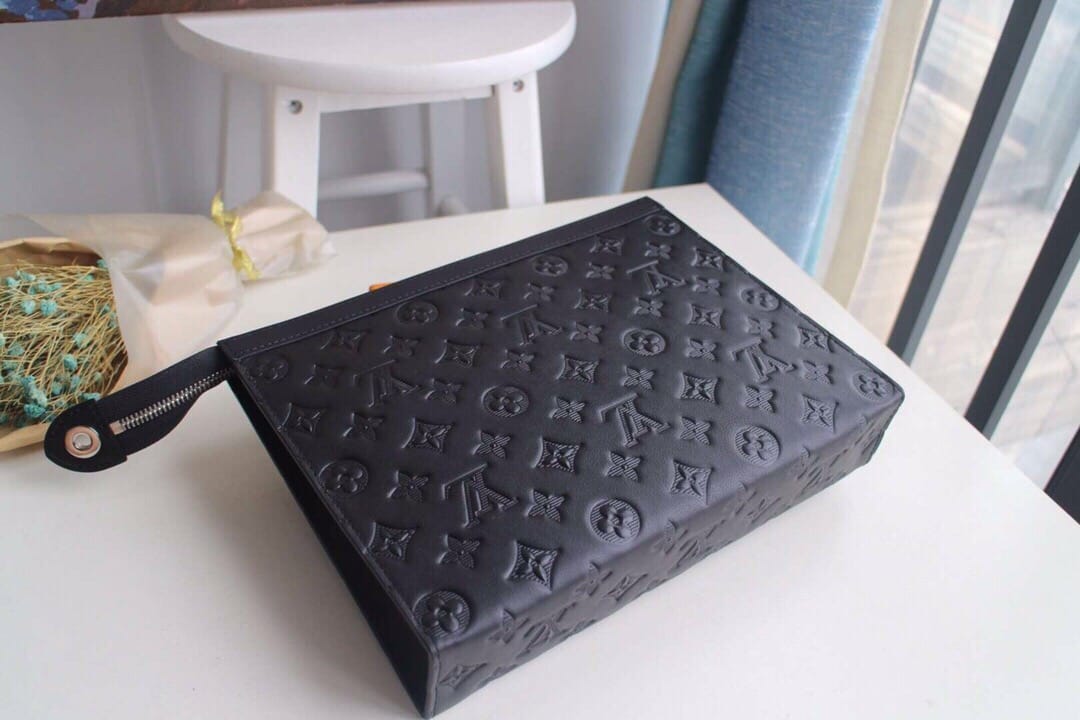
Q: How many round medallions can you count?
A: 12